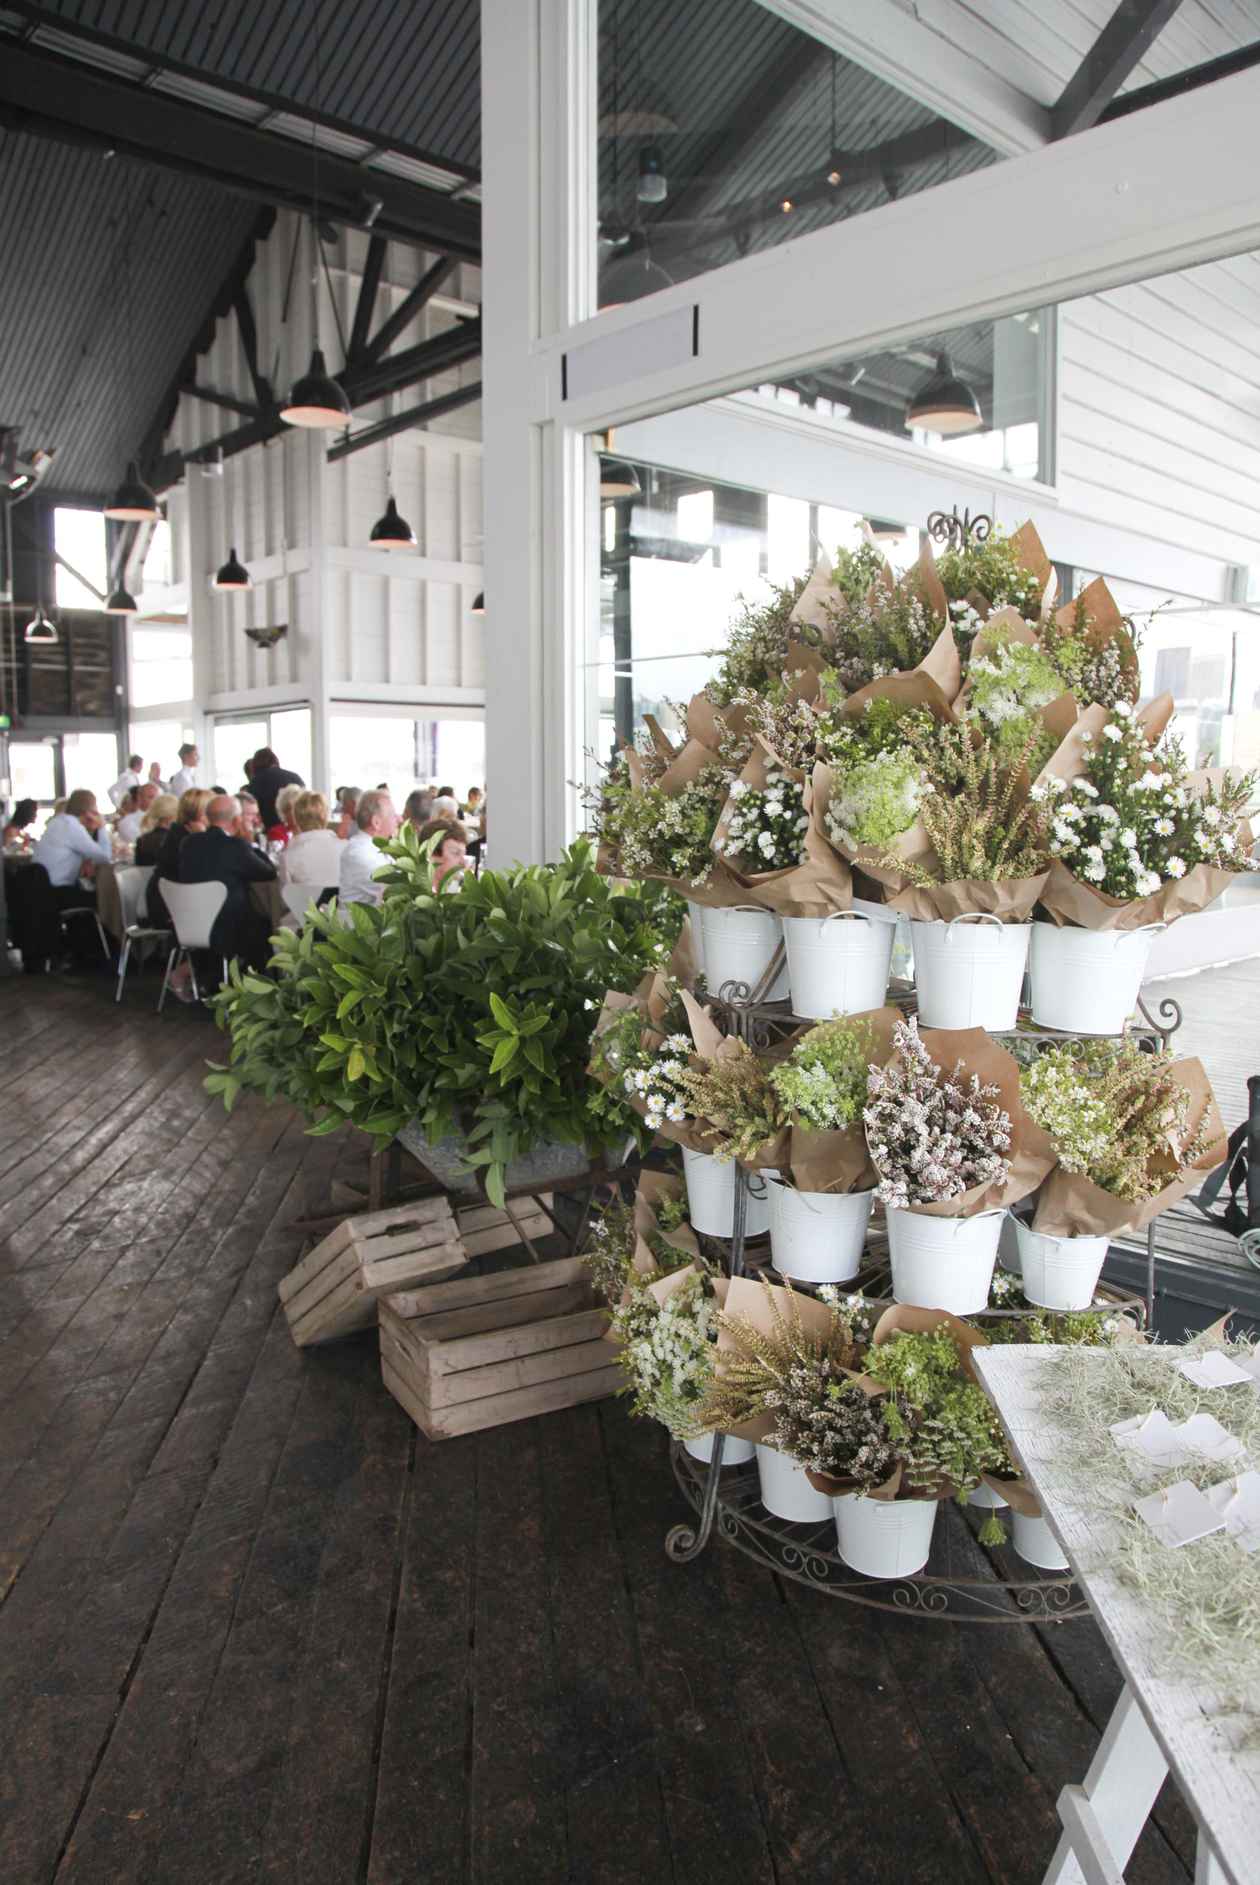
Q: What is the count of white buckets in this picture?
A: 13